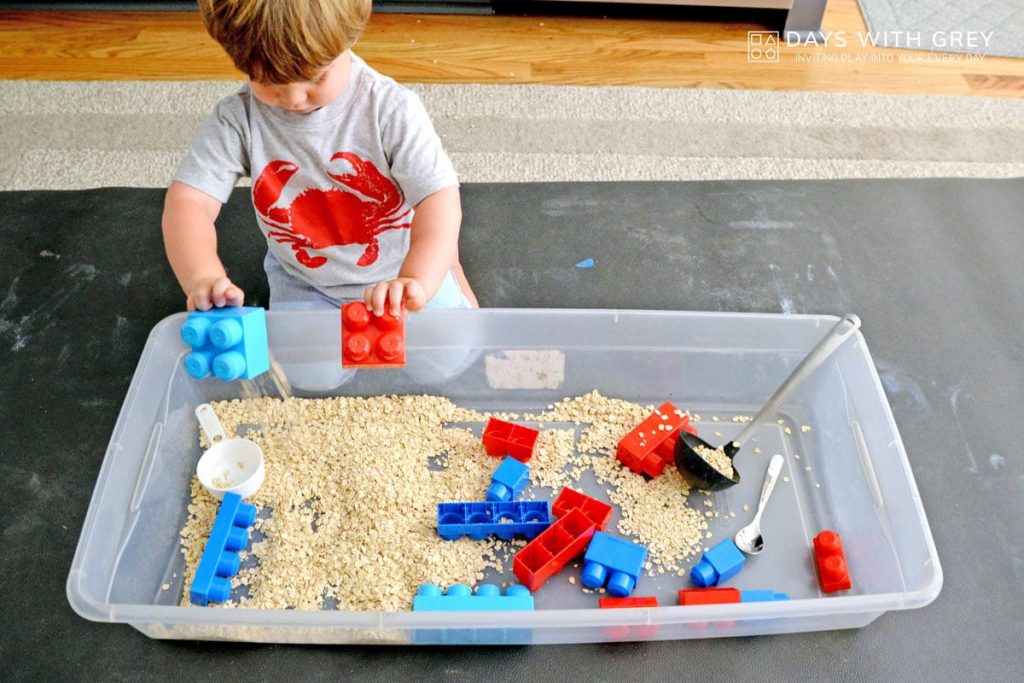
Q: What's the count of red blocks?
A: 8